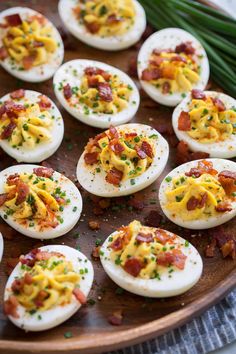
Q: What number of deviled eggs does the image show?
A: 11